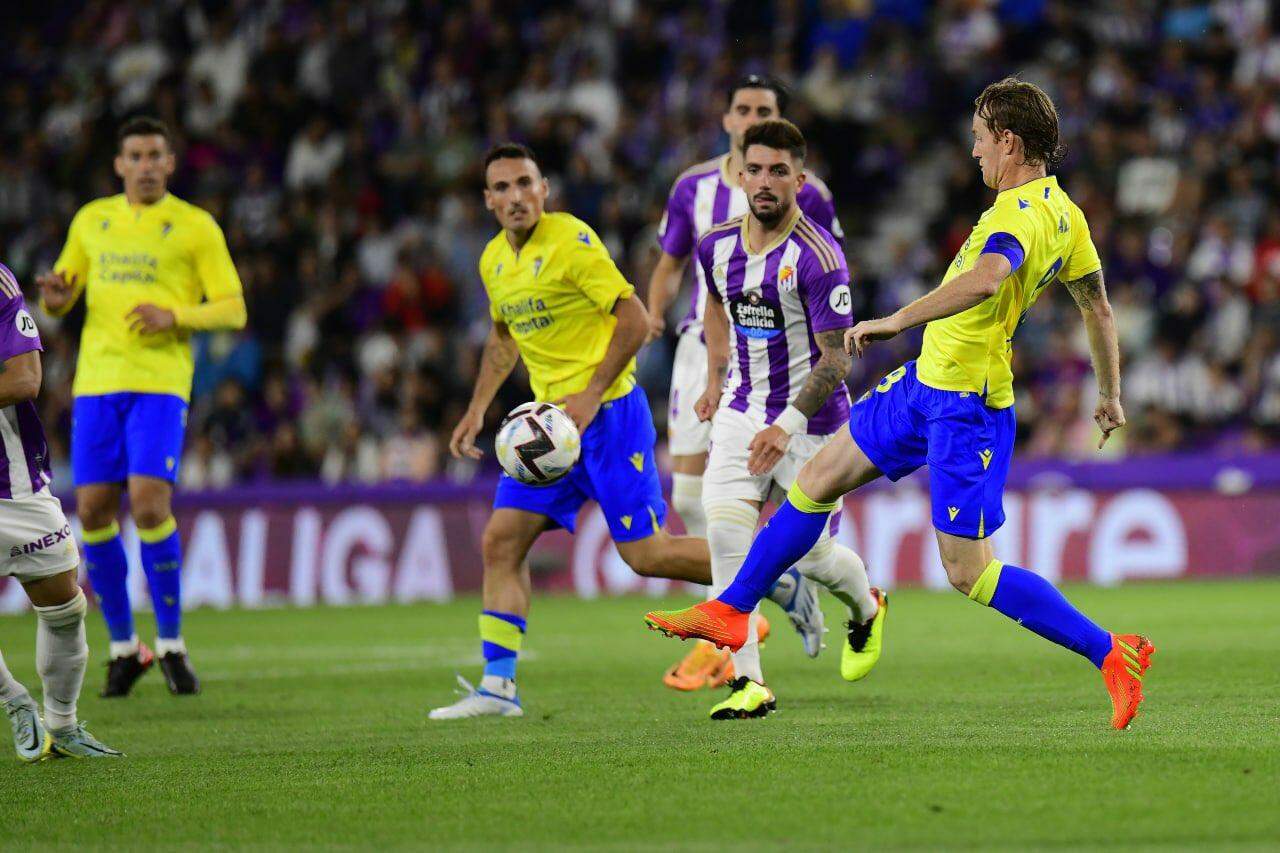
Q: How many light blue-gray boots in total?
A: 4